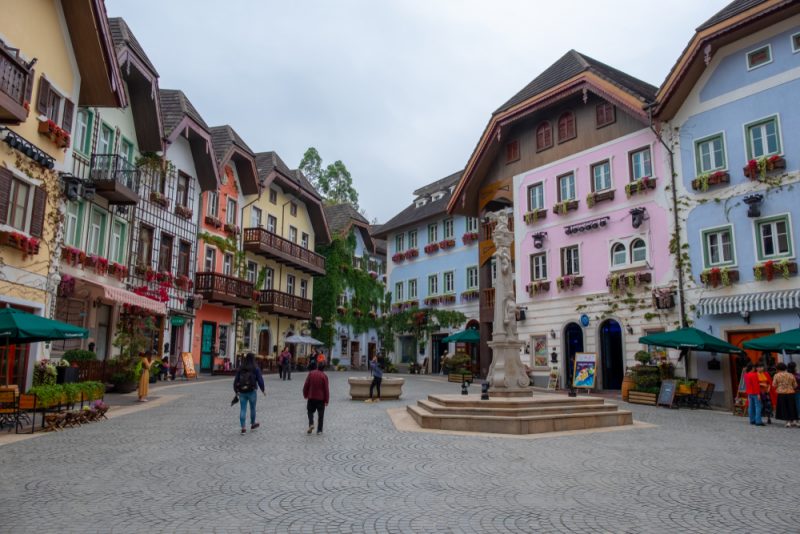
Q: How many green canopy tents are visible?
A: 4